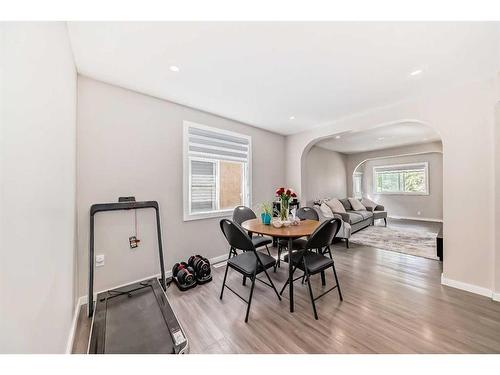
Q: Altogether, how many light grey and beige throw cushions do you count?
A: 4